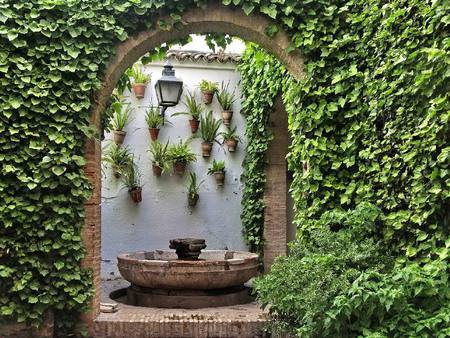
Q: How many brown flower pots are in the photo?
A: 14